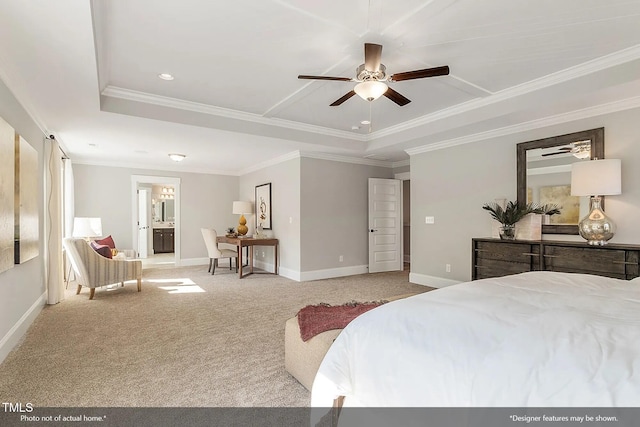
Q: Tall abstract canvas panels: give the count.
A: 2